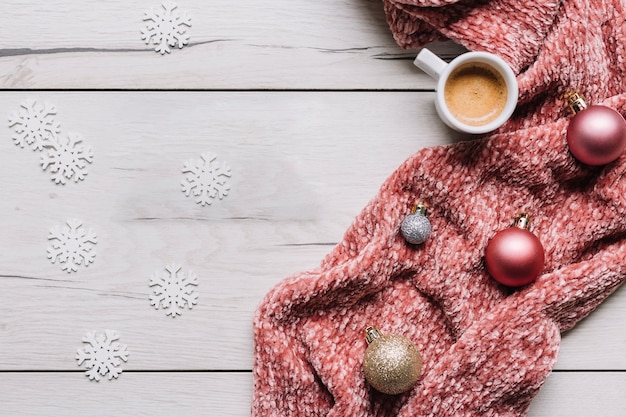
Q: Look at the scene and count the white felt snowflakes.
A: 7